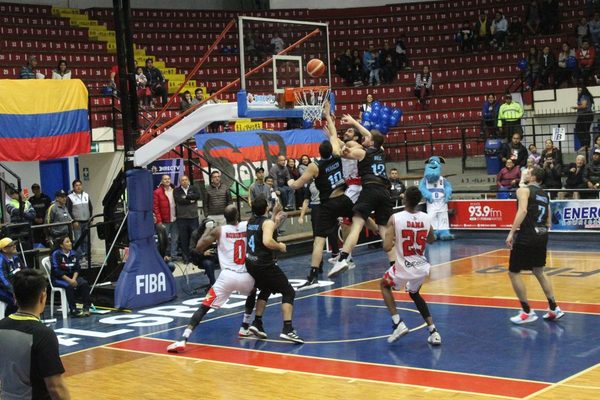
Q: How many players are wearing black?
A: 4